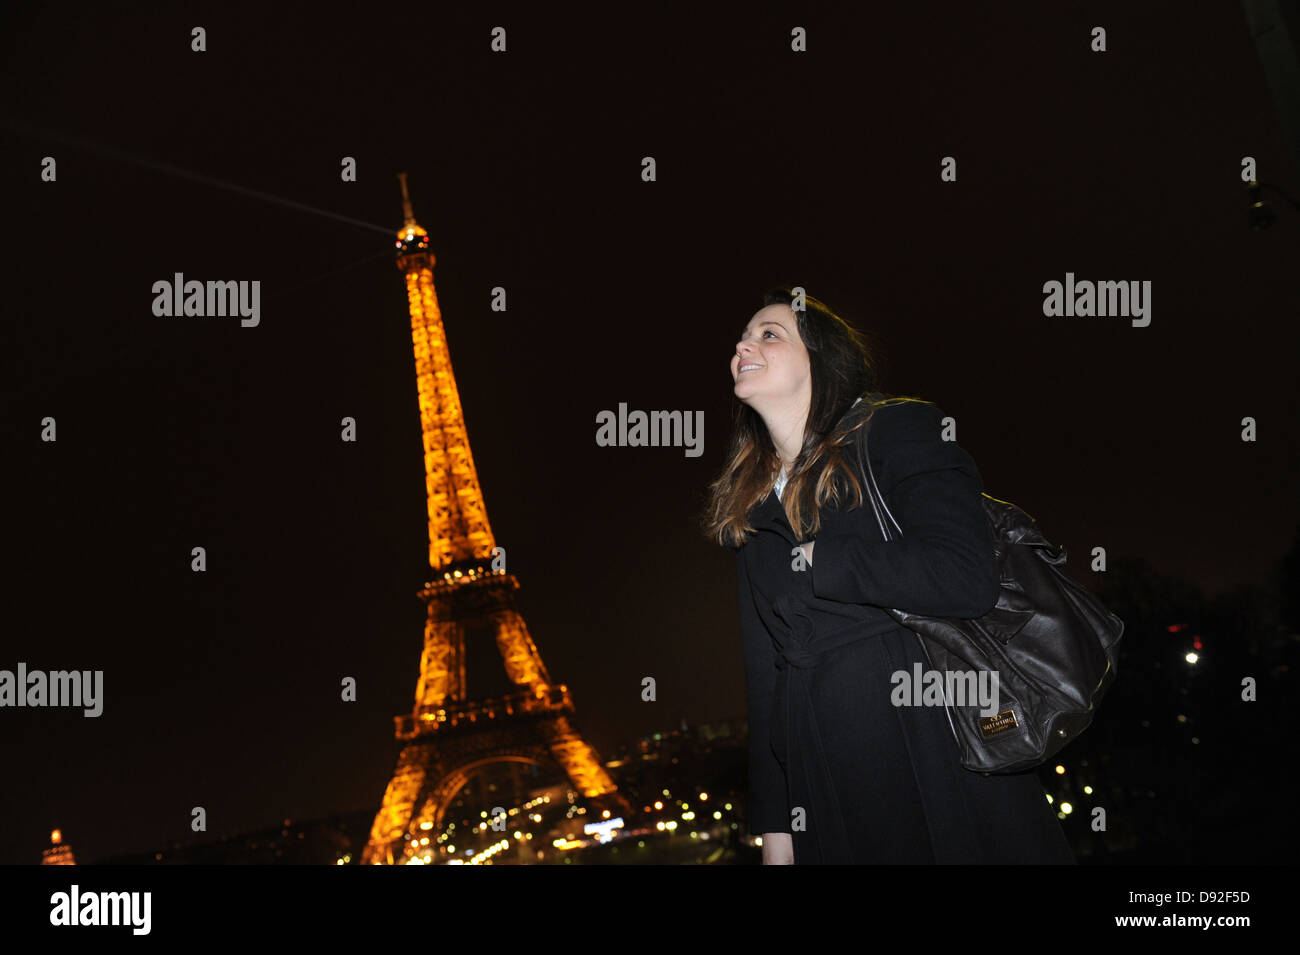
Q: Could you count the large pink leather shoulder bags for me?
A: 0